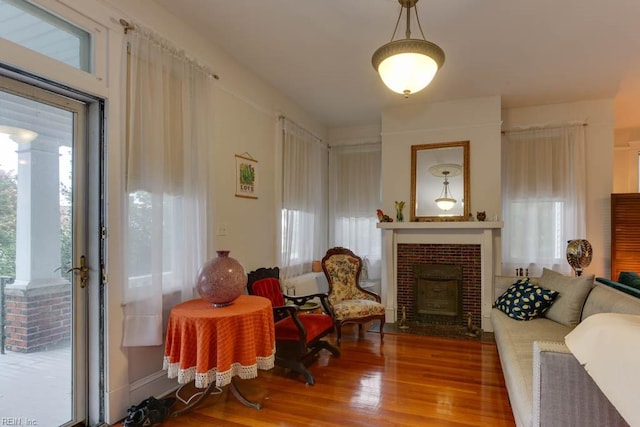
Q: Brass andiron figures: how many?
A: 2